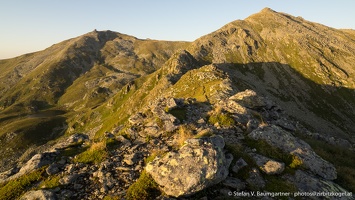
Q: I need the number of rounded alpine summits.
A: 2